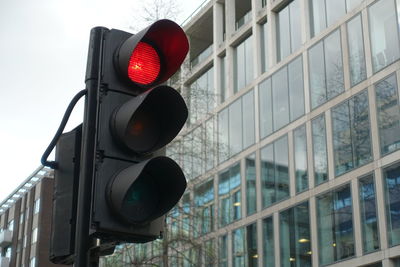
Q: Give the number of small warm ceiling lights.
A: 6